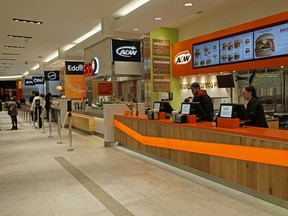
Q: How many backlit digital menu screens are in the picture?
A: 3